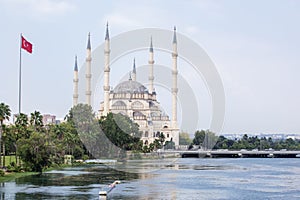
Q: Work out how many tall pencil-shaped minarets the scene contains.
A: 6